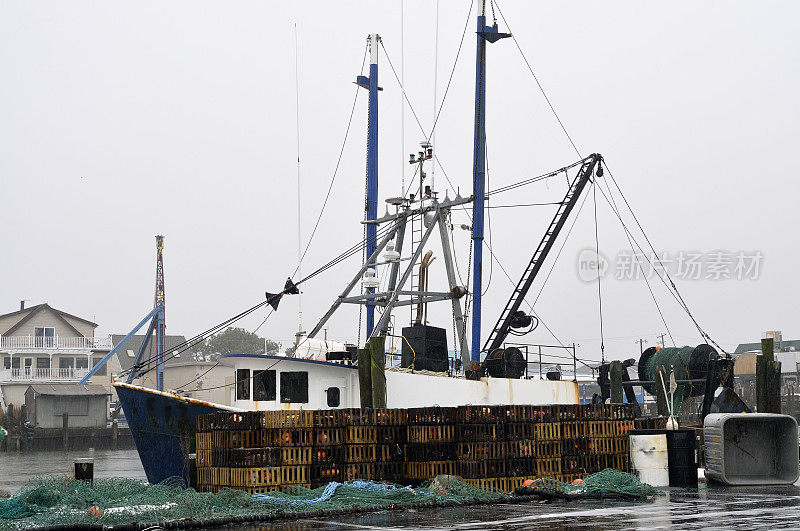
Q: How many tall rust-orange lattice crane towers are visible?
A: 1